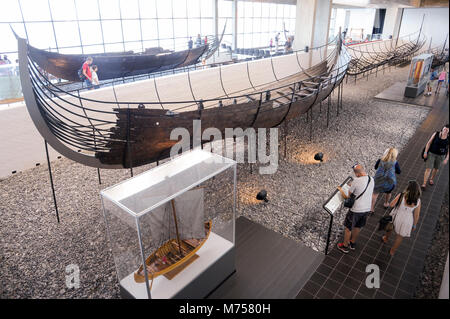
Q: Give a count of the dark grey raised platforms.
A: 2